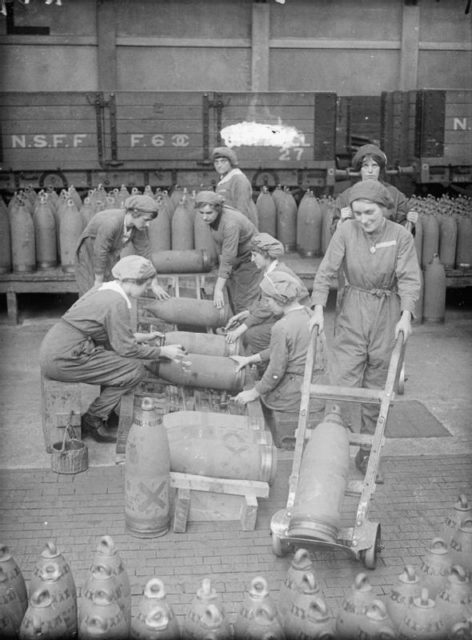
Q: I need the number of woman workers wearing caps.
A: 8